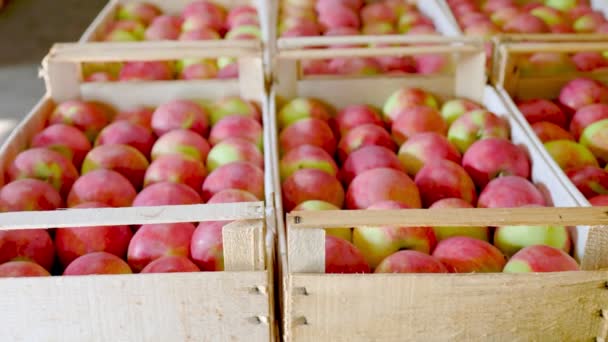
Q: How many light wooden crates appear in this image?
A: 6